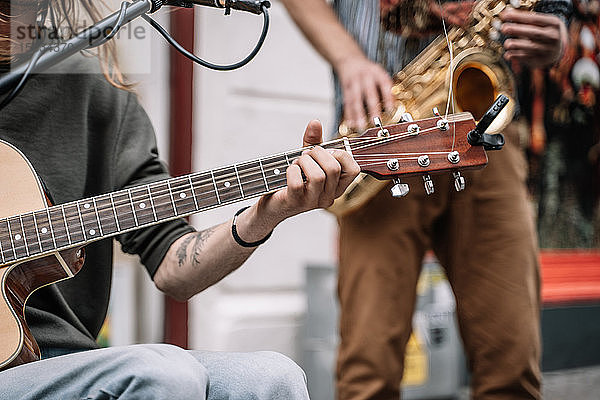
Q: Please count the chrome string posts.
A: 6